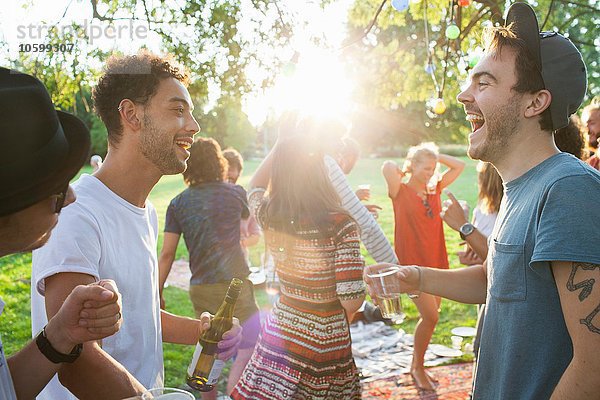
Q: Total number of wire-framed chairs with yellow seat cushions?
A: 0